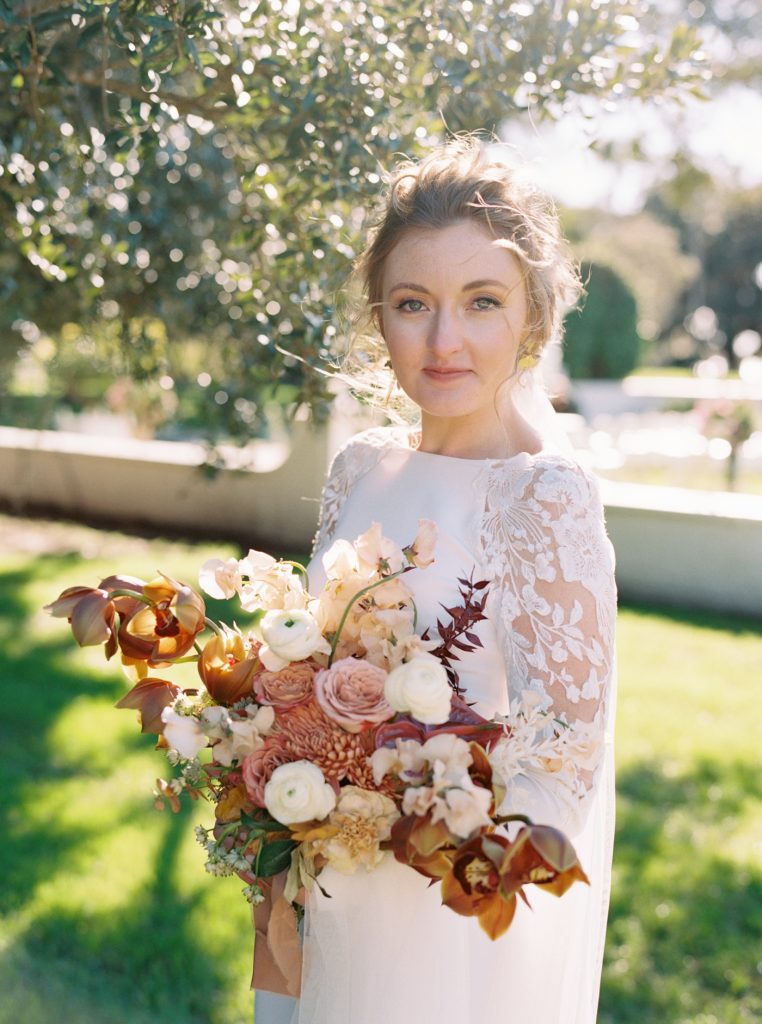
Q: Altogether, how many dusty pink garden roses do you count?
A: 3